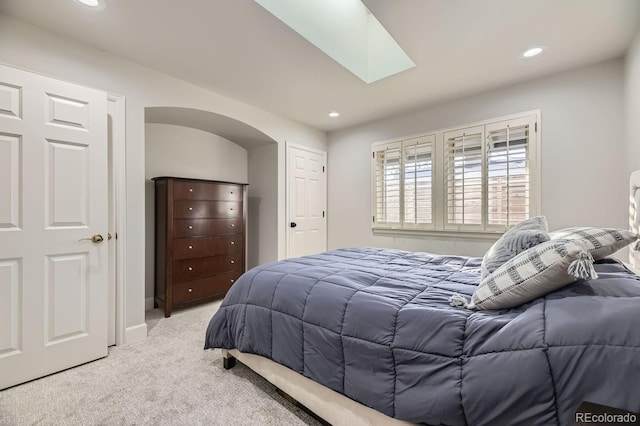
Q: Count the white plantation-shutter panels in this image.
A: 4